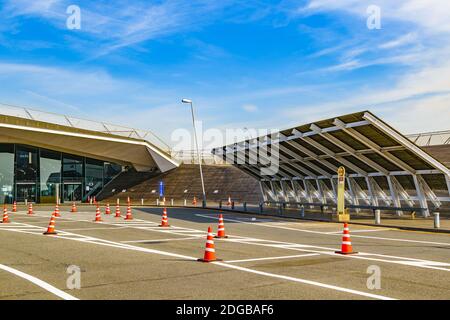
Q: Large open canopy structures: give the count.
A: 1